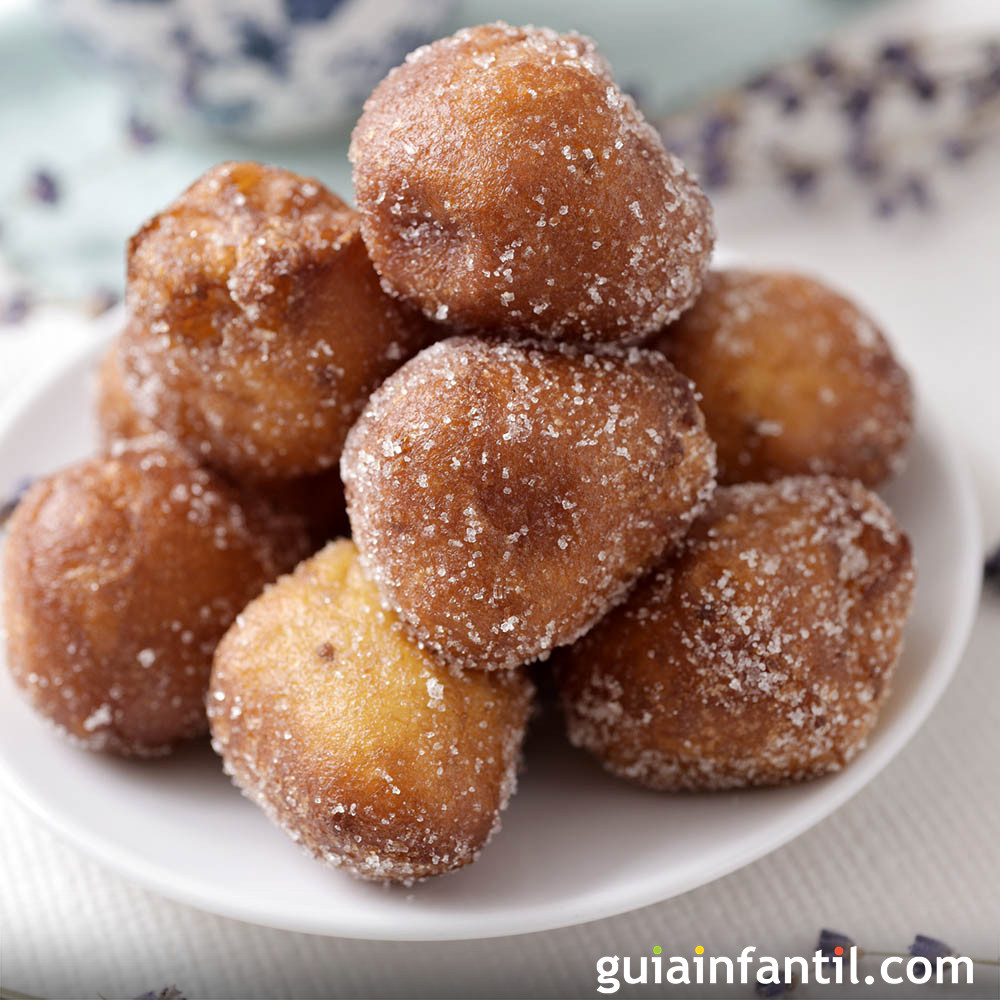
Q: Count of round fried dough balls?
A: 8